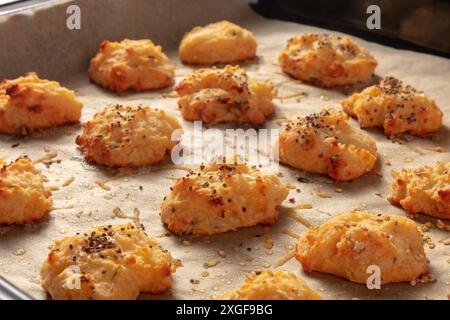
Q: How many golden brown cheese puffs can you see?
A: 14